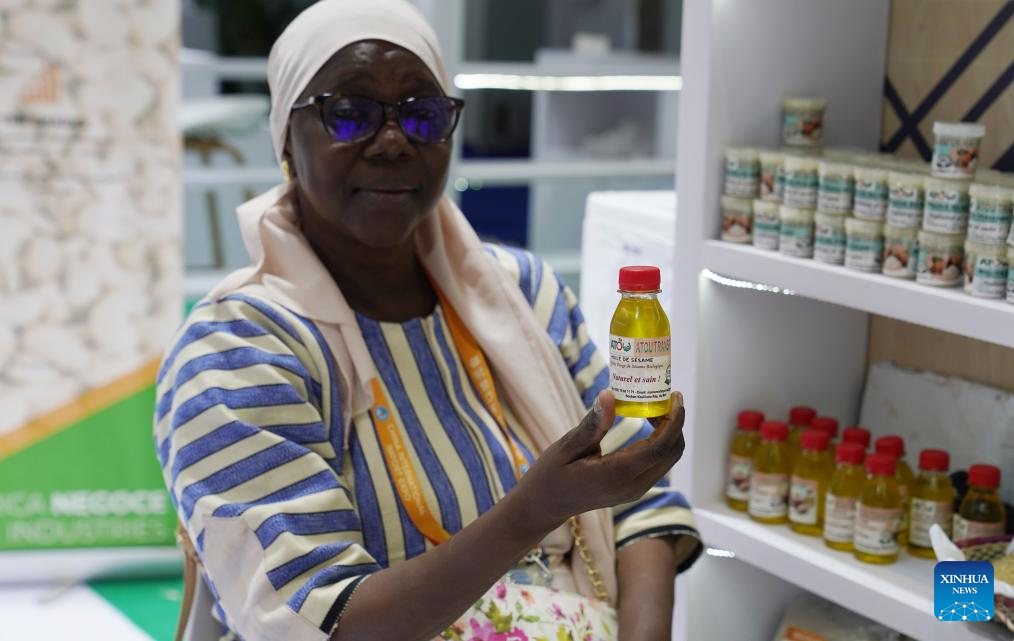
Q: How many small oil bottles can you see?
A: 12